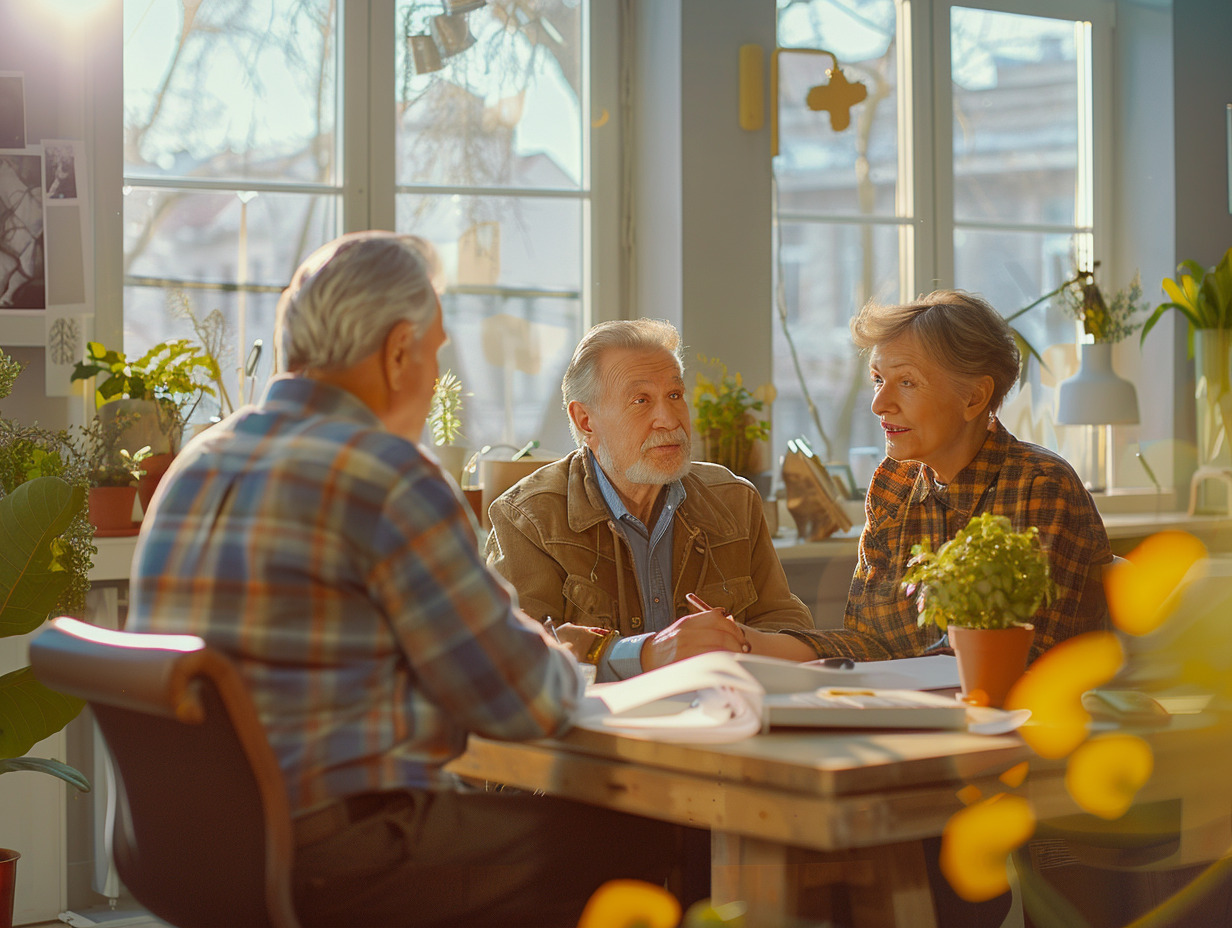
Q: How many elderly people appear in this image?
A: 3